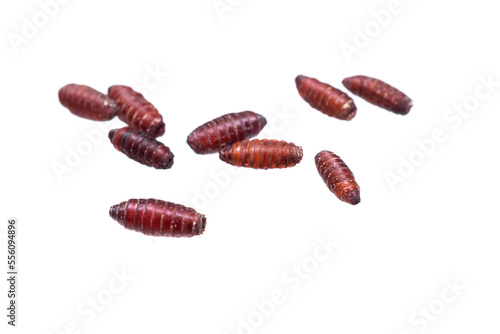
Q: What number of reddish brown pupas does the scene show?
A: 9